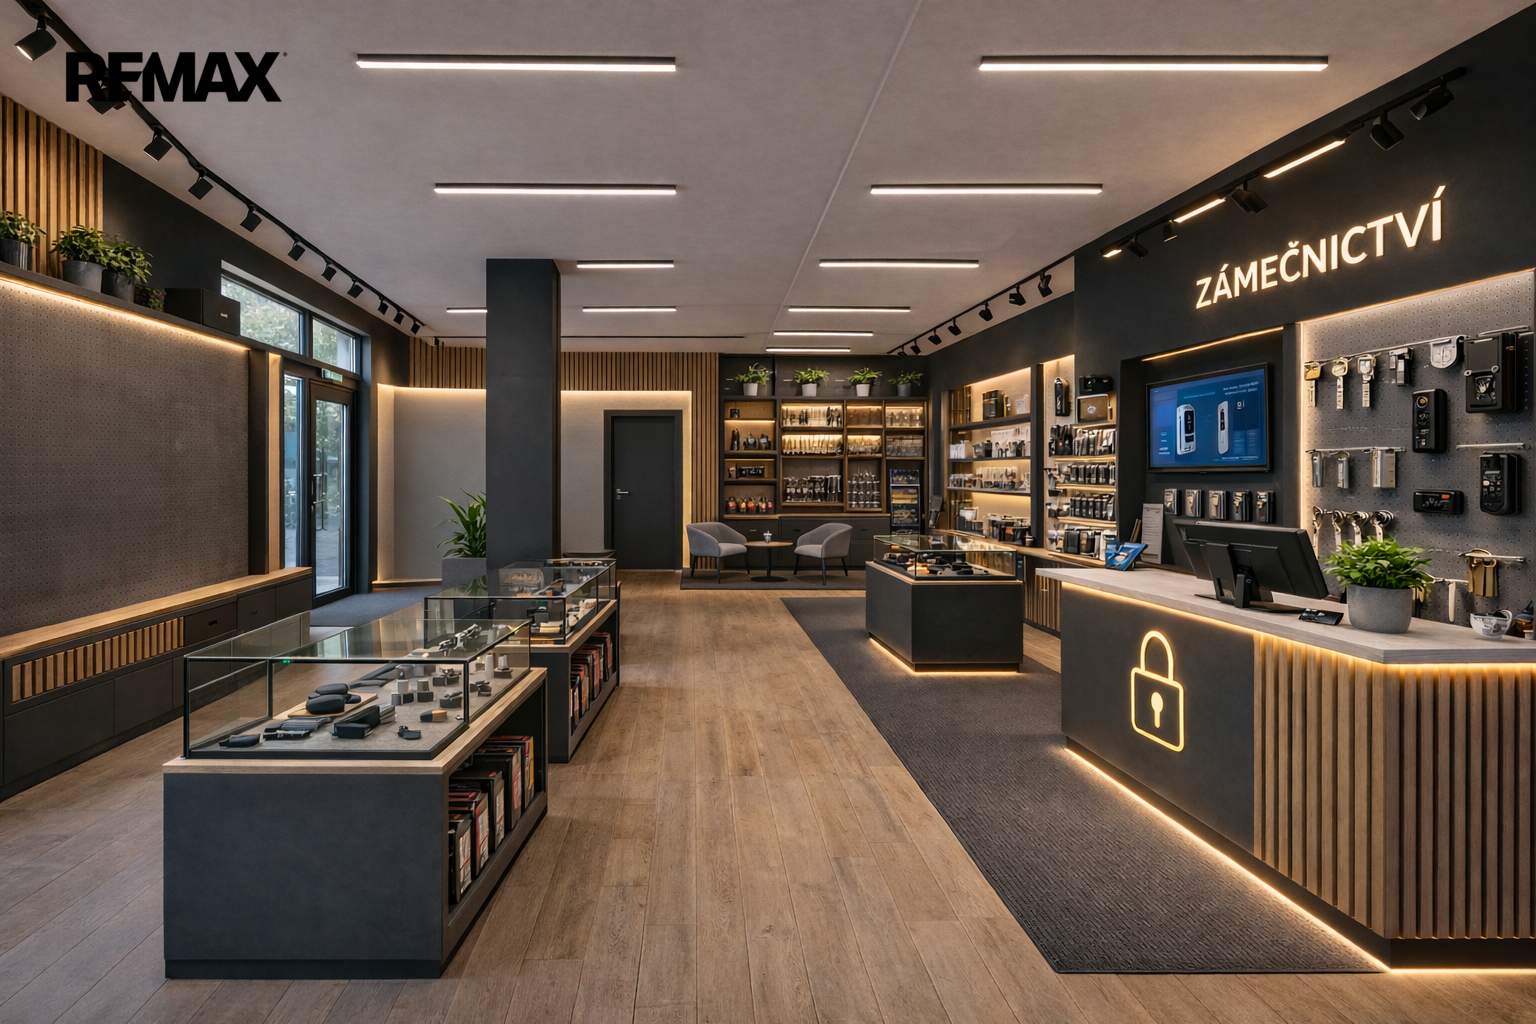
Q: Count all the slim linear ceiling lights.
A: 11